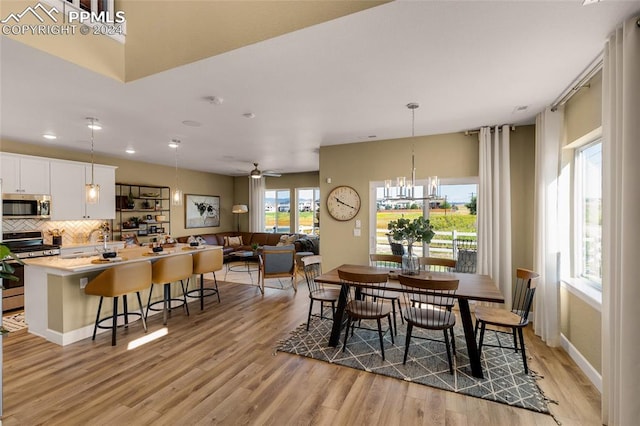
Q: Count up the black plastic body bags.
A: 0